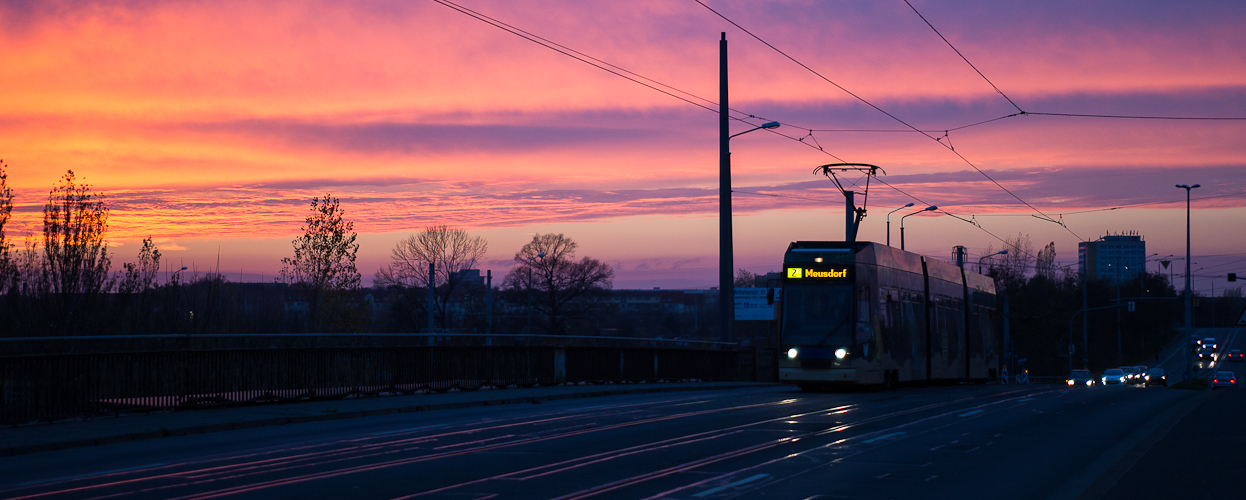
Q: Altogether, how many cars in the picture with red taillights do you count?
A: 2